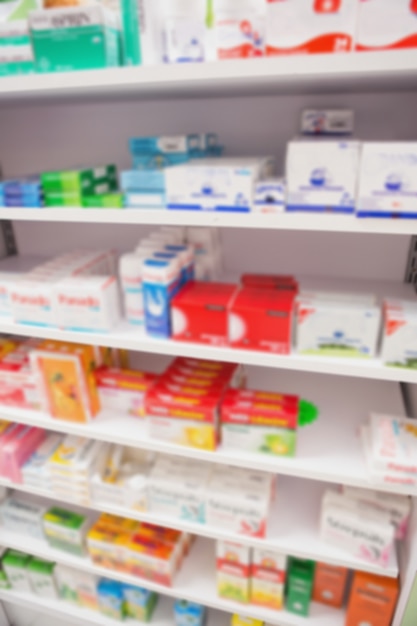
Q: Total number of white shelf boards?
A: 7